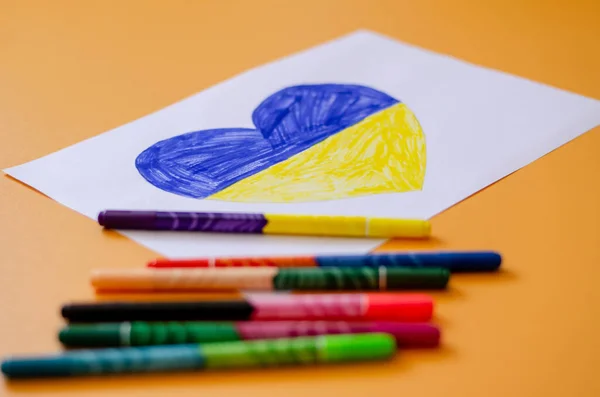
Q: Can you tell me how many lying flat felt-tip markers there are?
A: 6